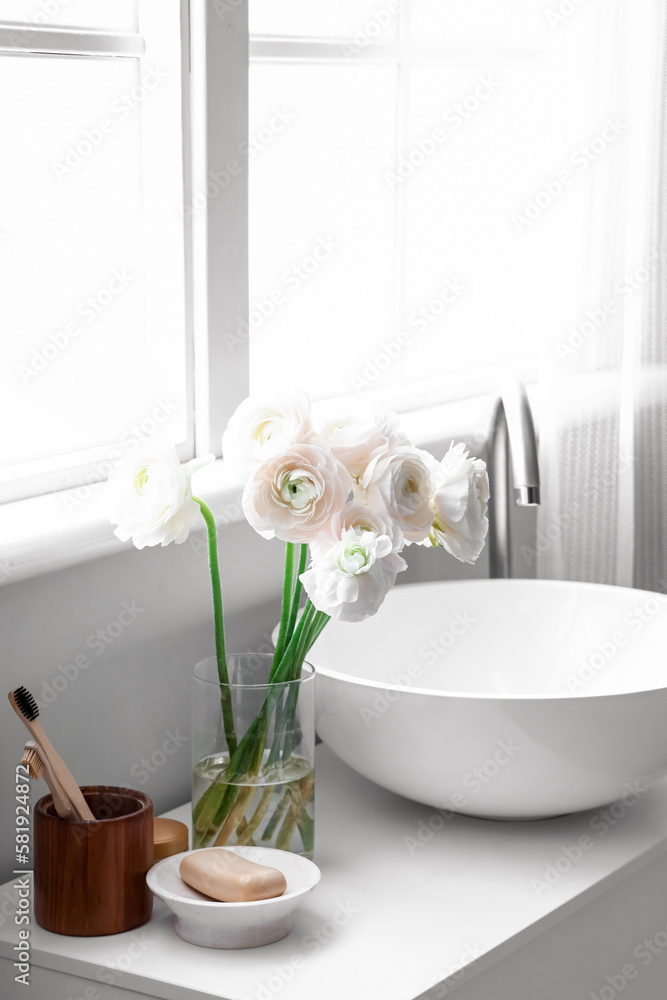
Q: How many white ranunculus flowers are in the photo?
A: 8